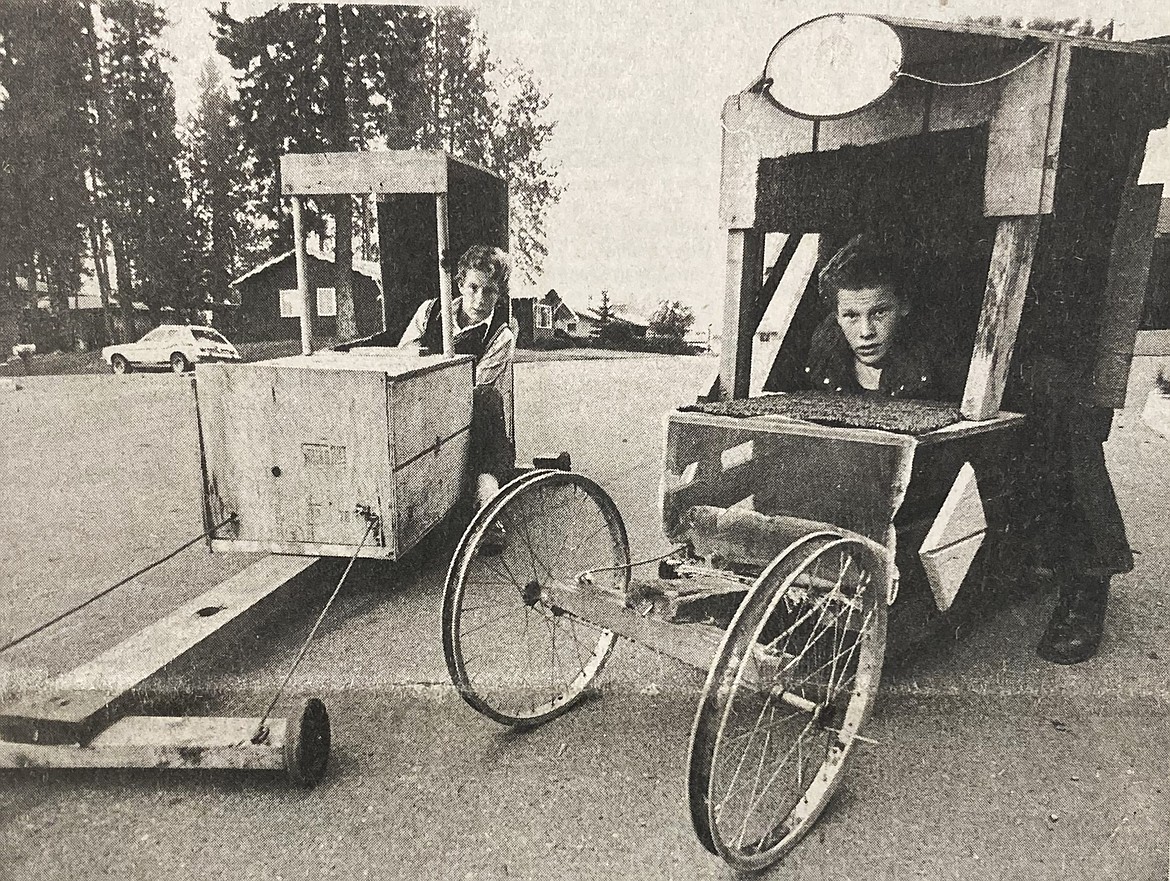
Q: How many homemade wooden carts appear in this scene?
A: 2